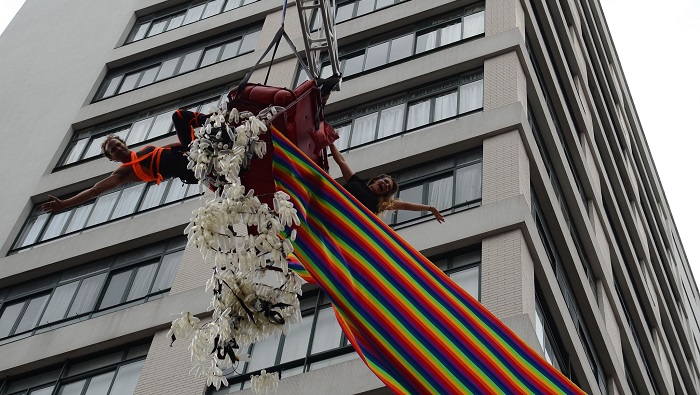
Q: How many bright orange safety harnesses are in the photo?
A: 1